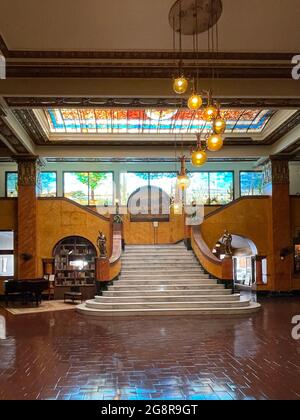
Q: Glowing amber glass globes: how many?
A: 8